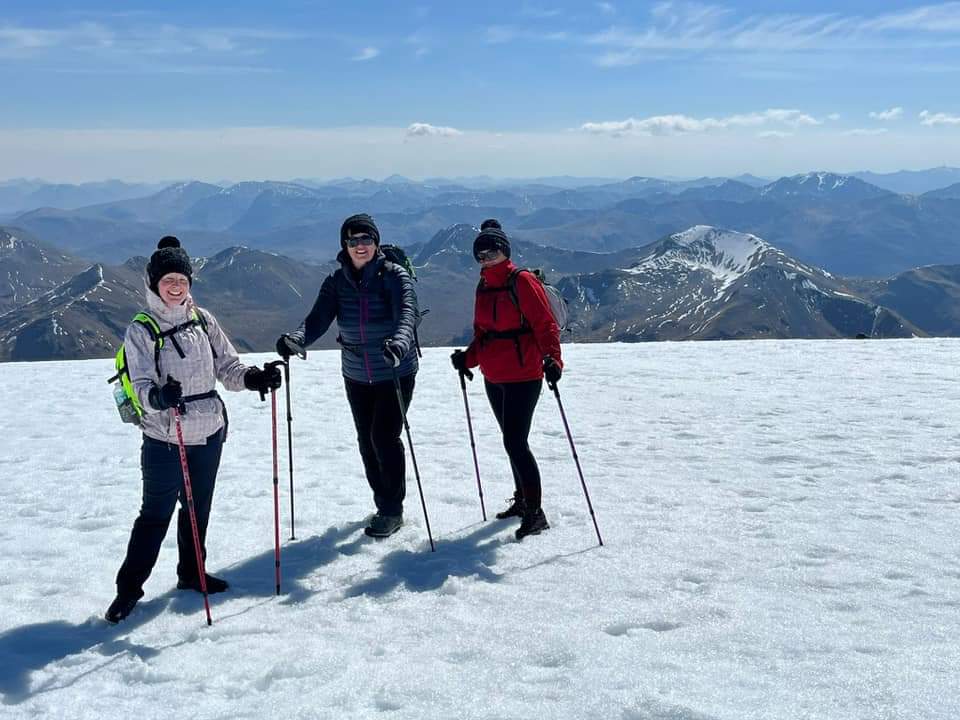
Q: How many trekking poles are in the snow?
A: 6